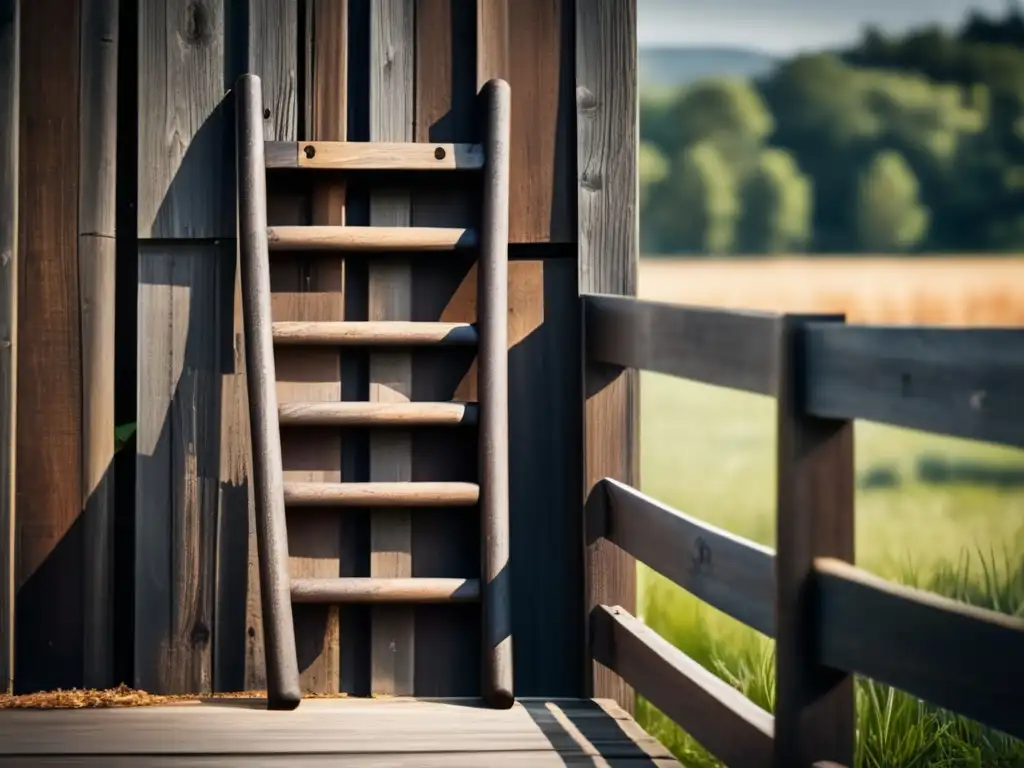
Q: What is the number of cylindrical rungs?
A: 5